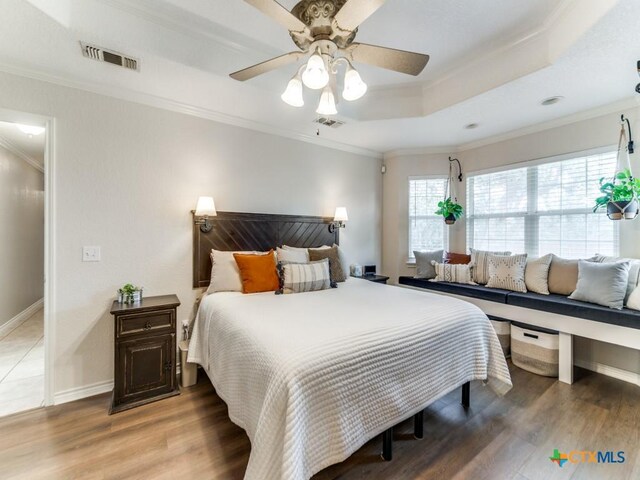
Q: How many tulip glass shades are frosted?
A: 4